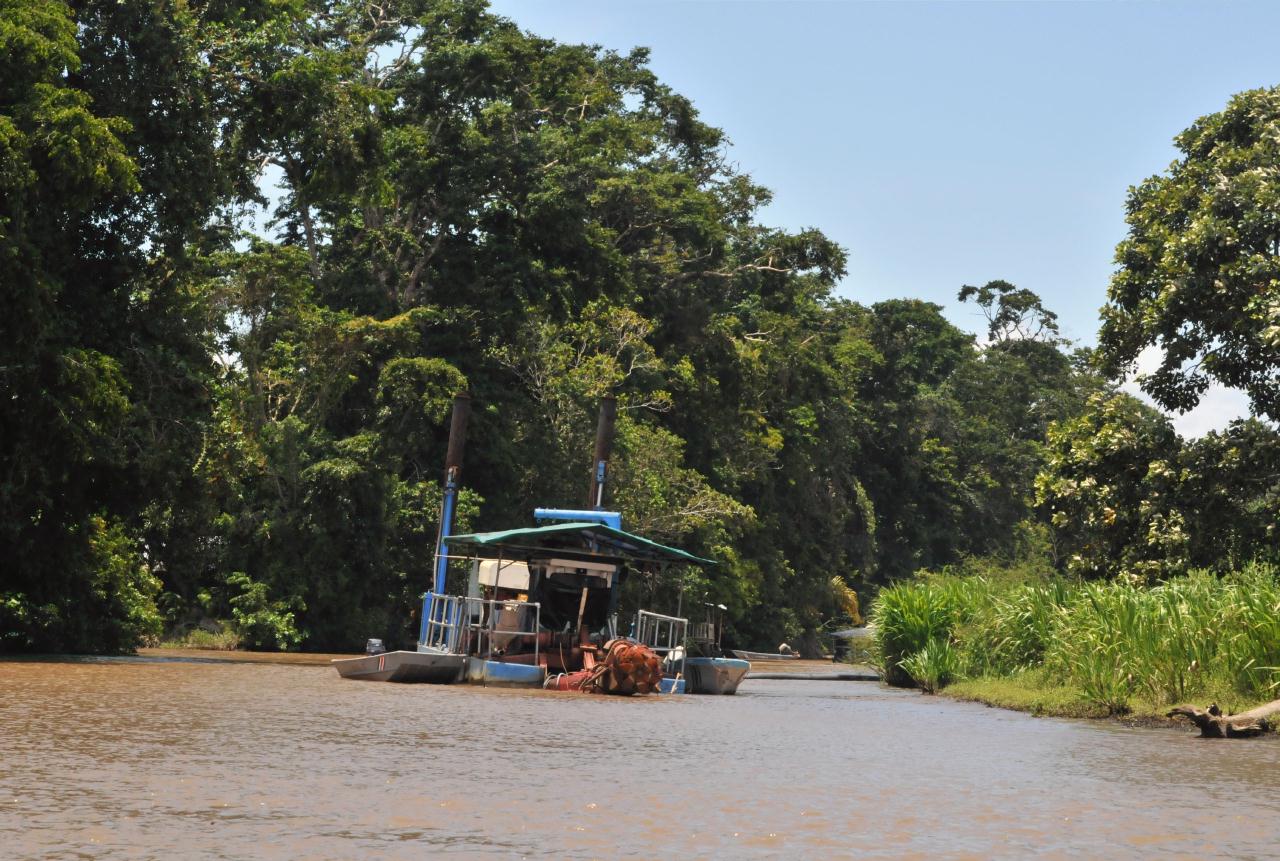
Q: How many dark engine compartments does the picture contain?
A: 1